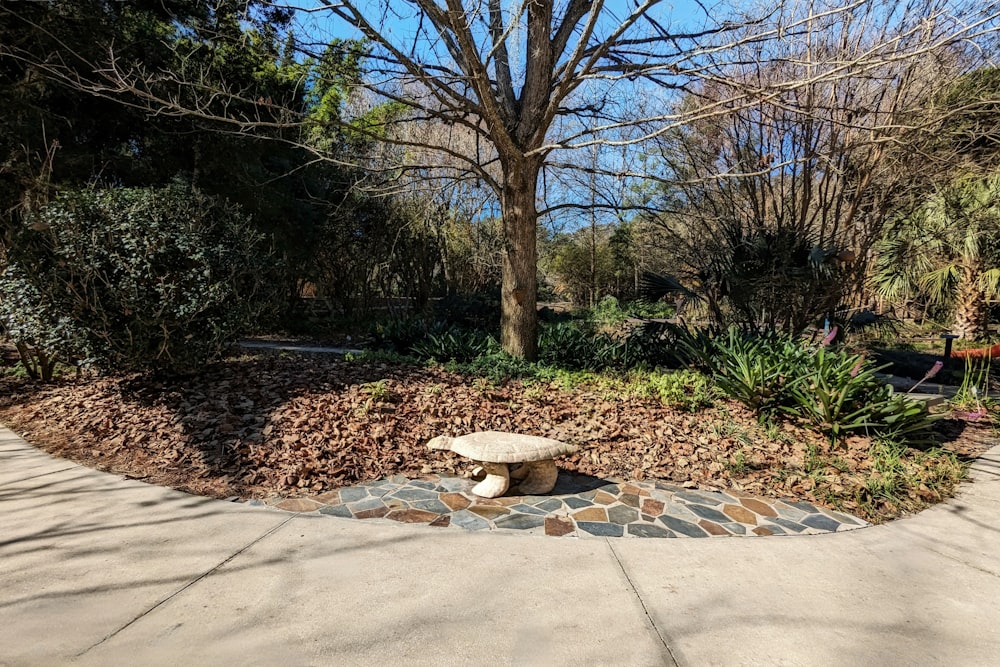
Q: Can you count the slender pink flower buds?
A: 3